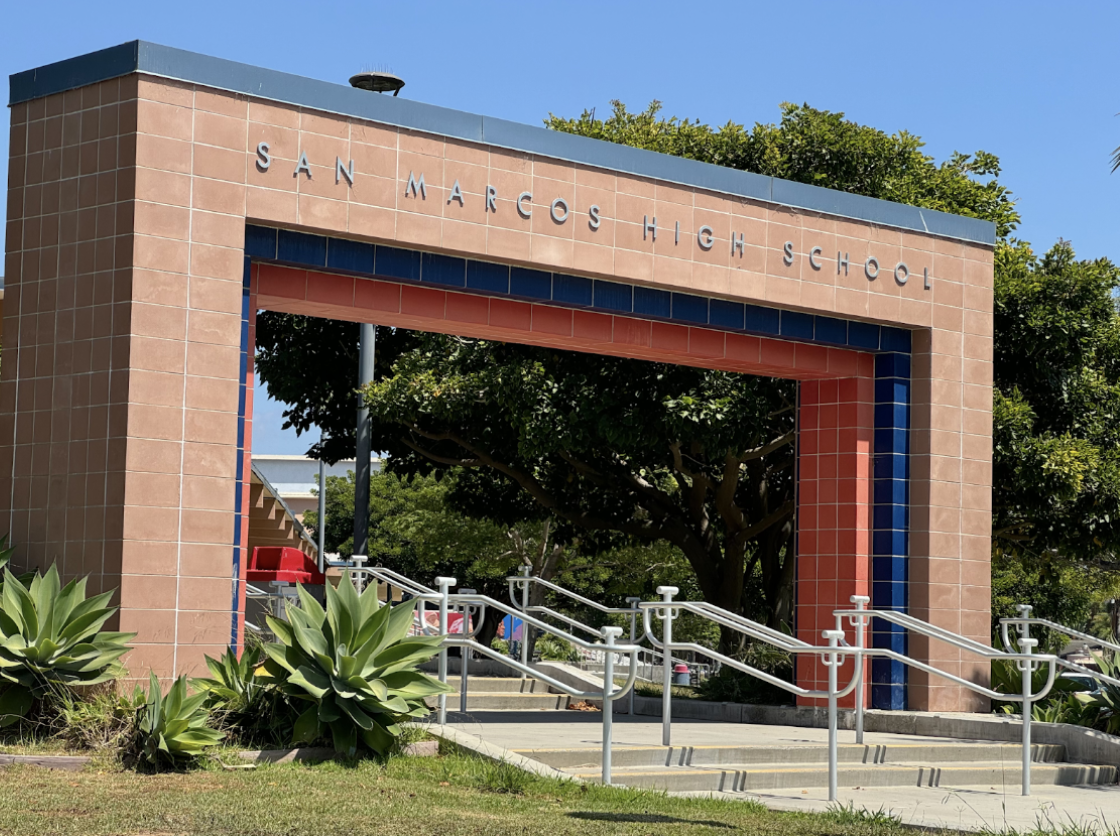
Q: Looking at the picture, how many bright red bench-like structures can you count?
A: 1